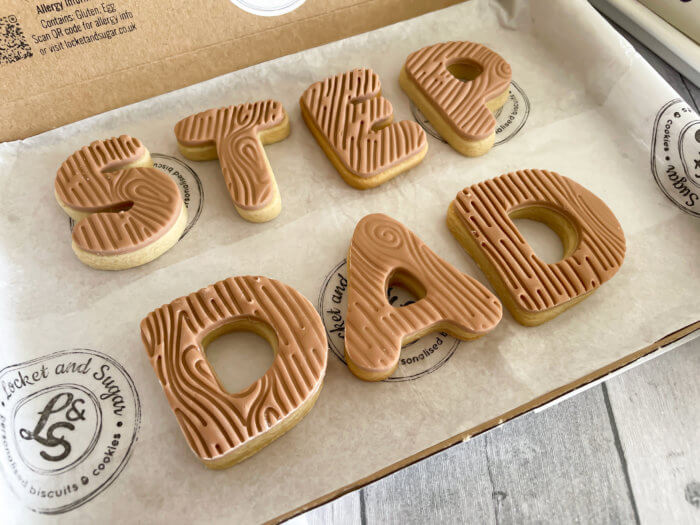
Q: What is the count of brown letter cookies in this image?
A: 7